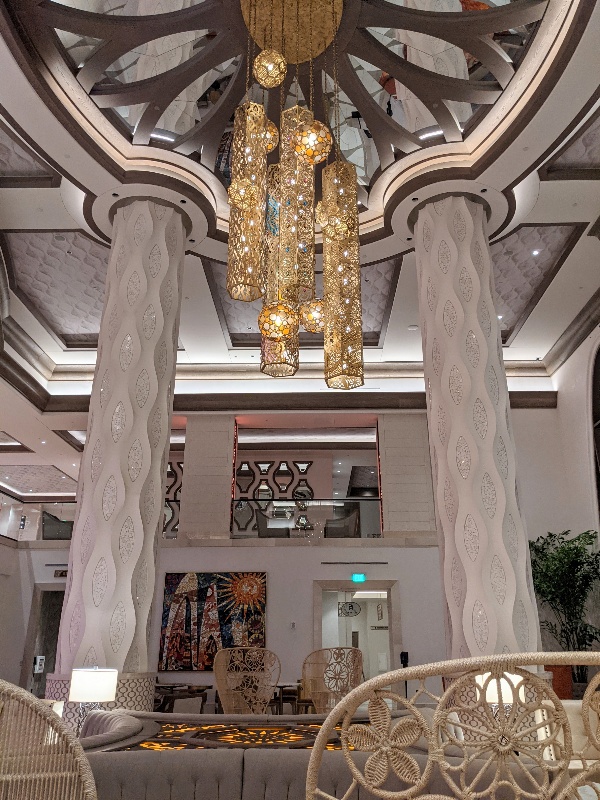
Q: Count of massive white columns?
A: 2